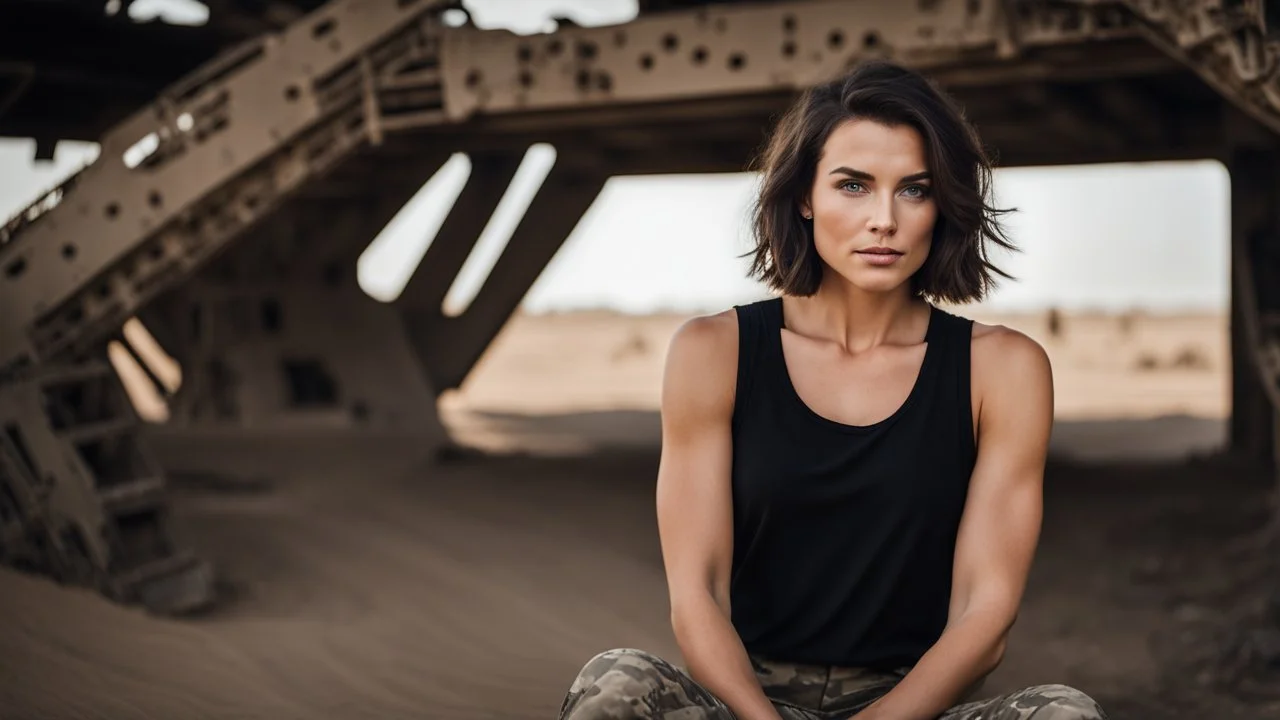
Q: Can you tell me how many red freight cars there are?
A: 0